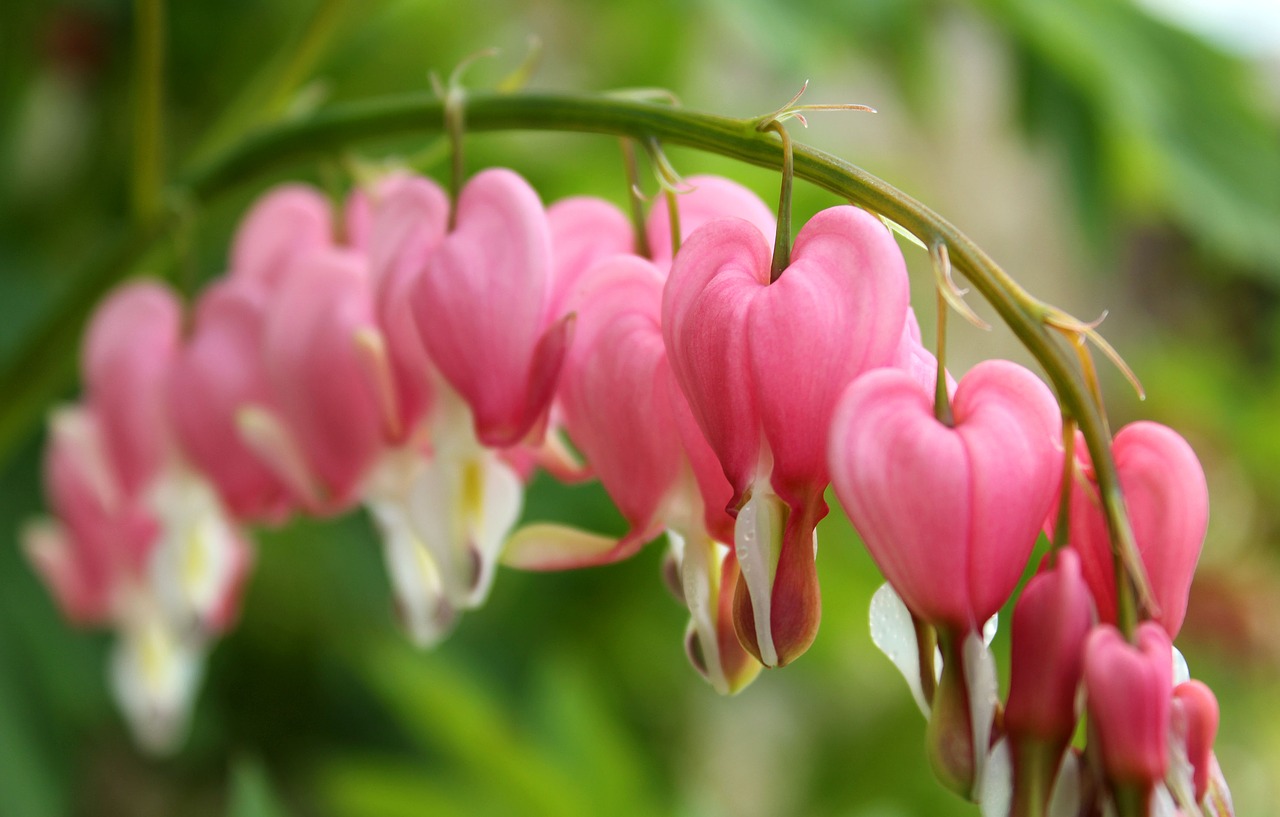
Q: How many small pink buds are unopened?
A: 3